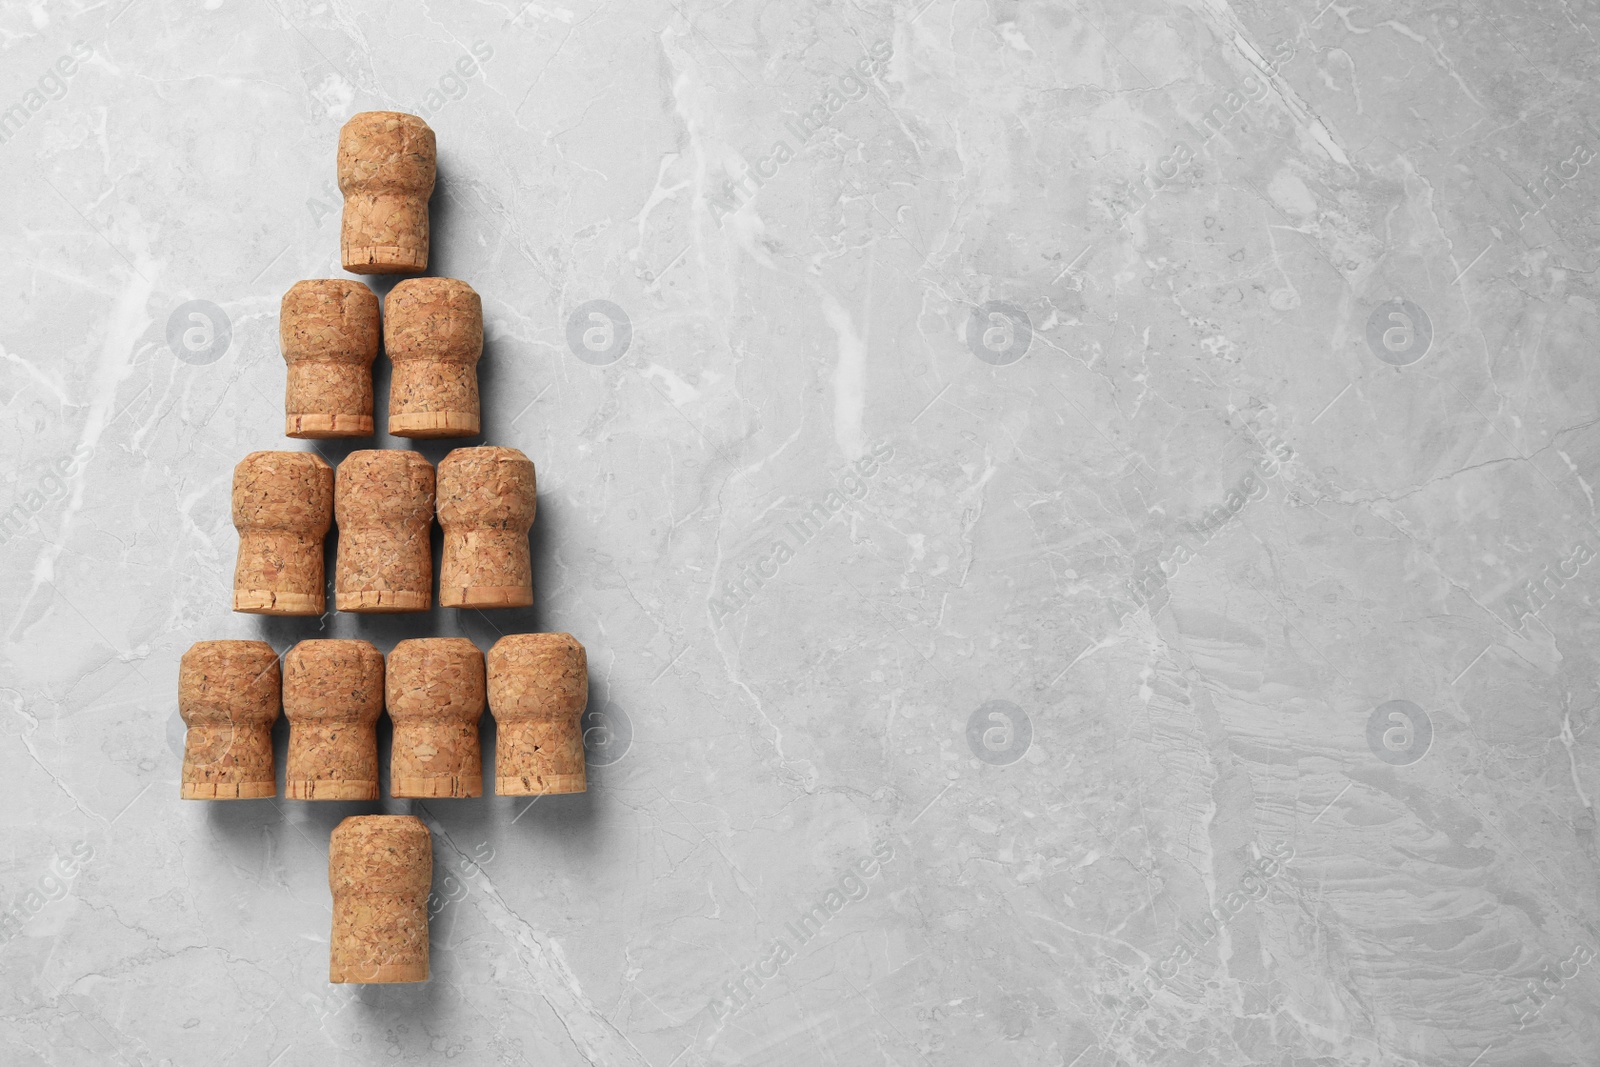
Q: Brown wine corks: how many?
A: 11